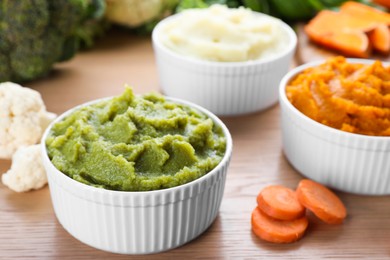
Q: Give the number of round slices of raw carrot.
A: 3